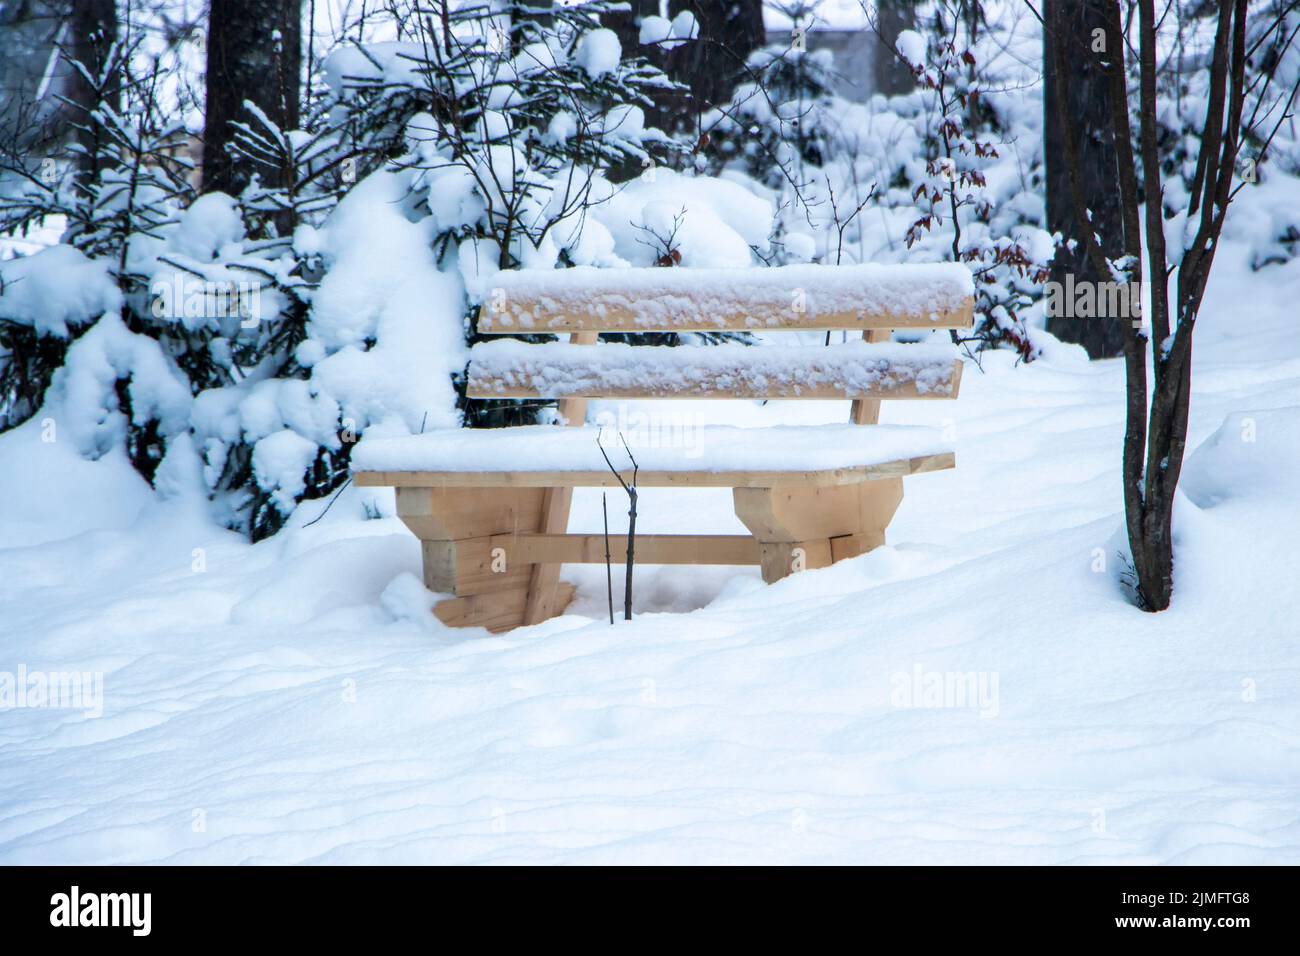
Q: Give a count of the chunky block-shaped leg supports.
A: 2